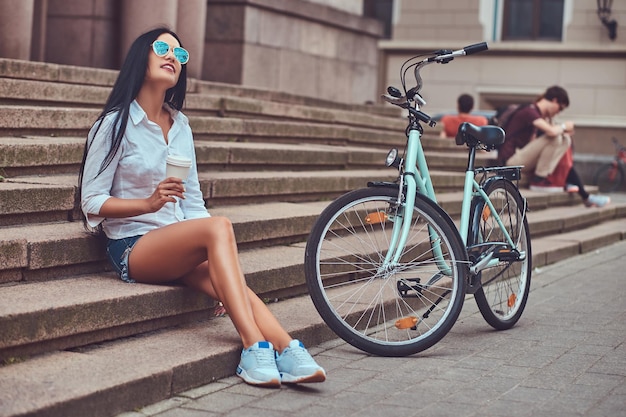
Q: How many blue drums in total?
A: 0